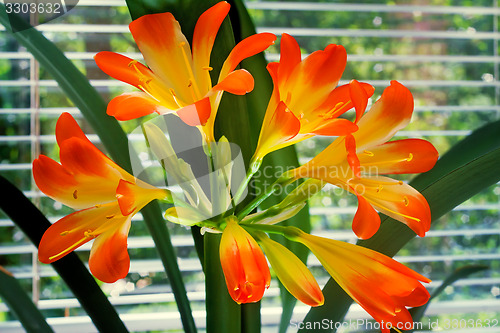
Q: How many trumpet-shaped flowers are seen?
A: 5